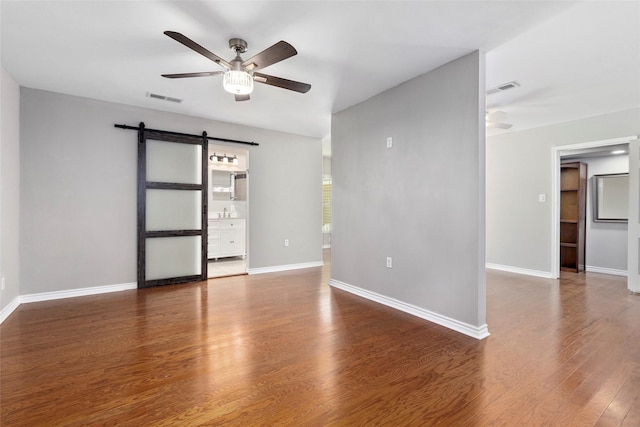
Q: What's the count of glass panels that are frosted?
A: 3